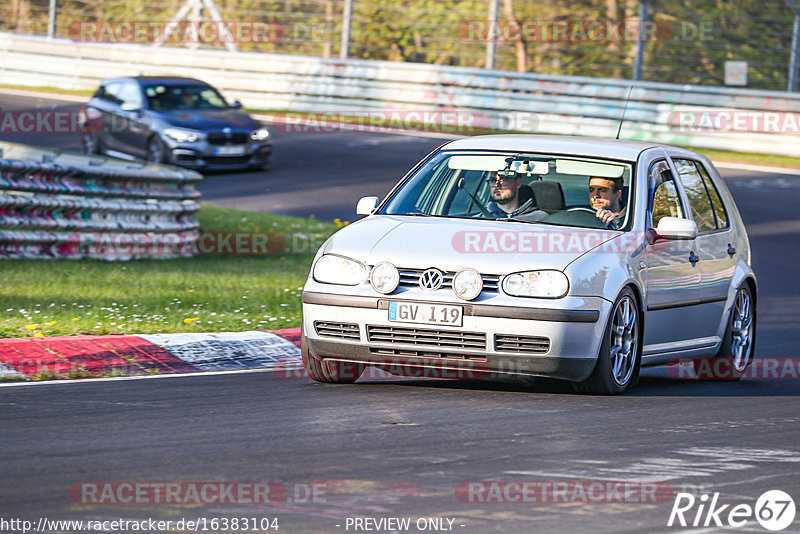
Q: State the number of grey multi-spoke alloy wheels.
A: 2